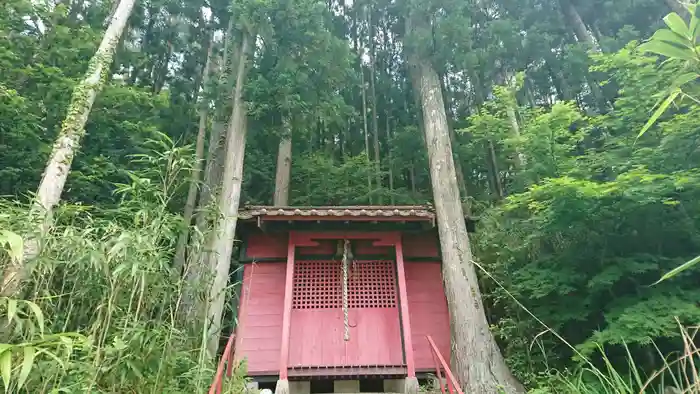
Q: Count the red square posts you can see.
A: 2